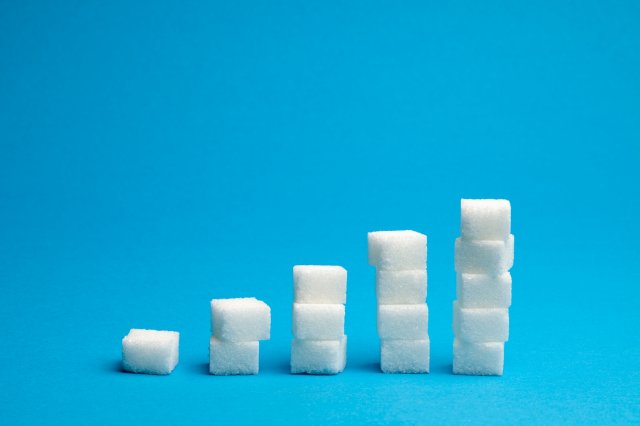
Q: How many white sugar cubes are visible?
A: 15